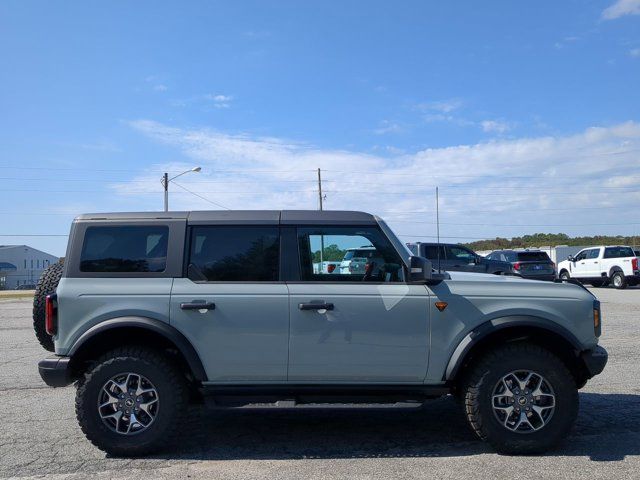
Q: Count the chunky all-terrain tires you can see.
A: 3